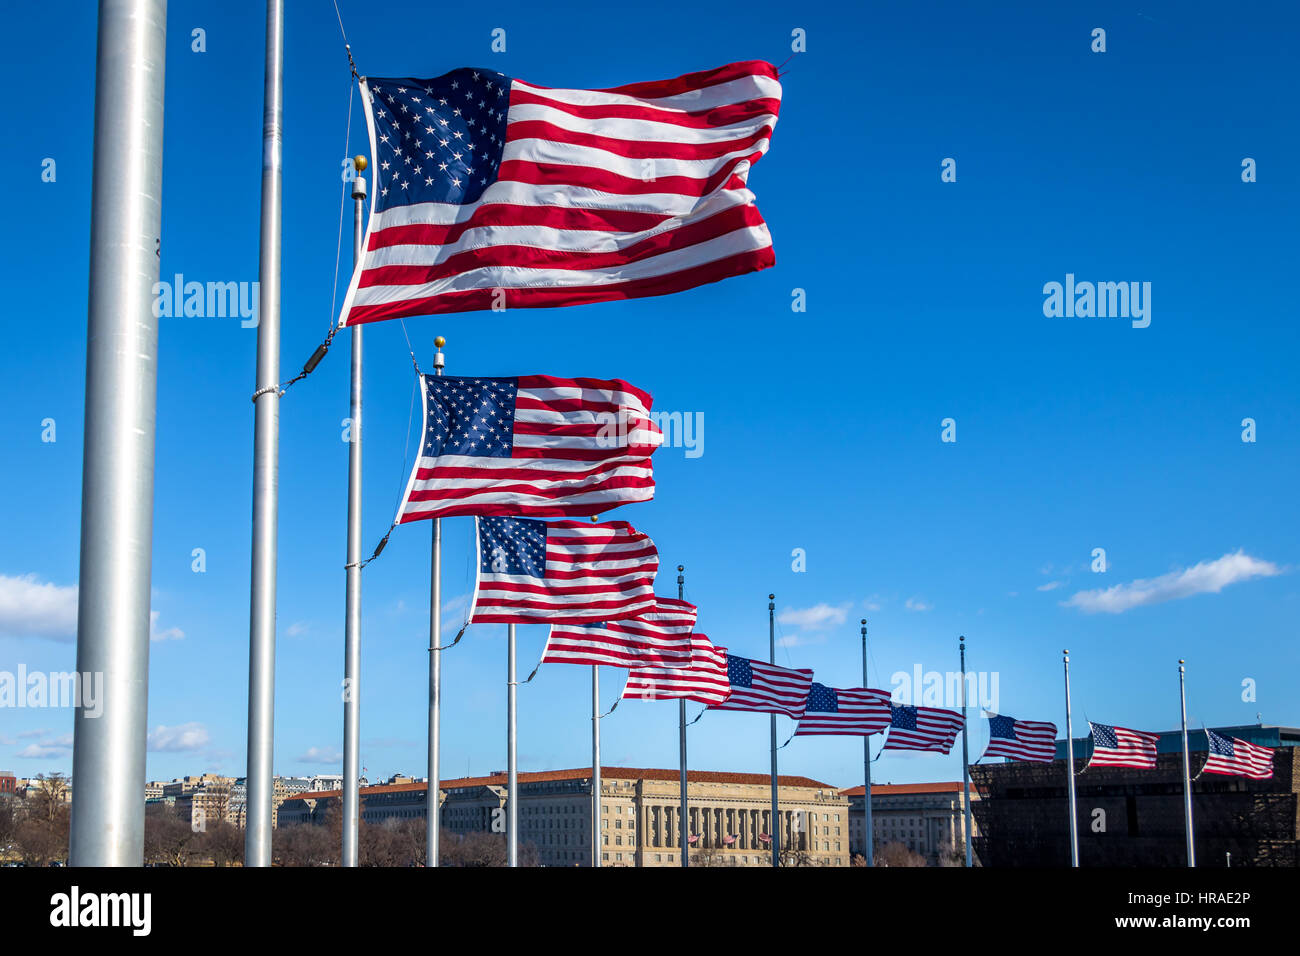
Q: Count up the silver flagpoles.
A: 12